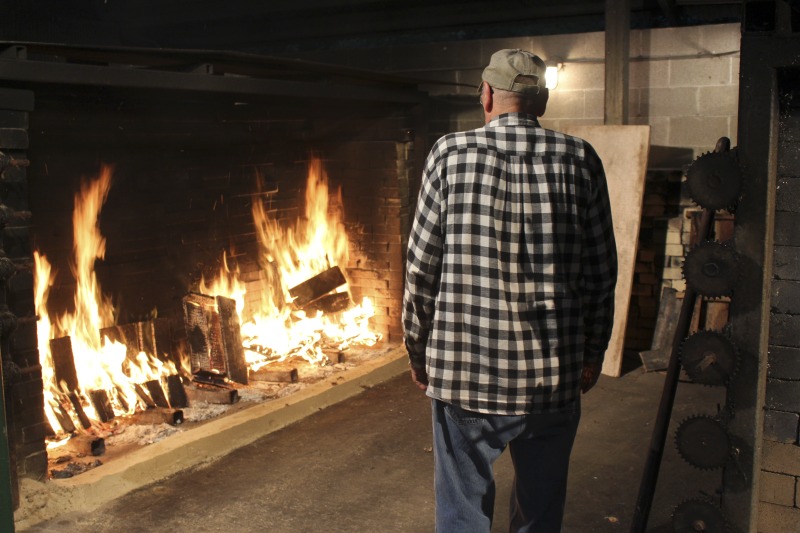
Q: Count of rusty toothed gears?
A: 5